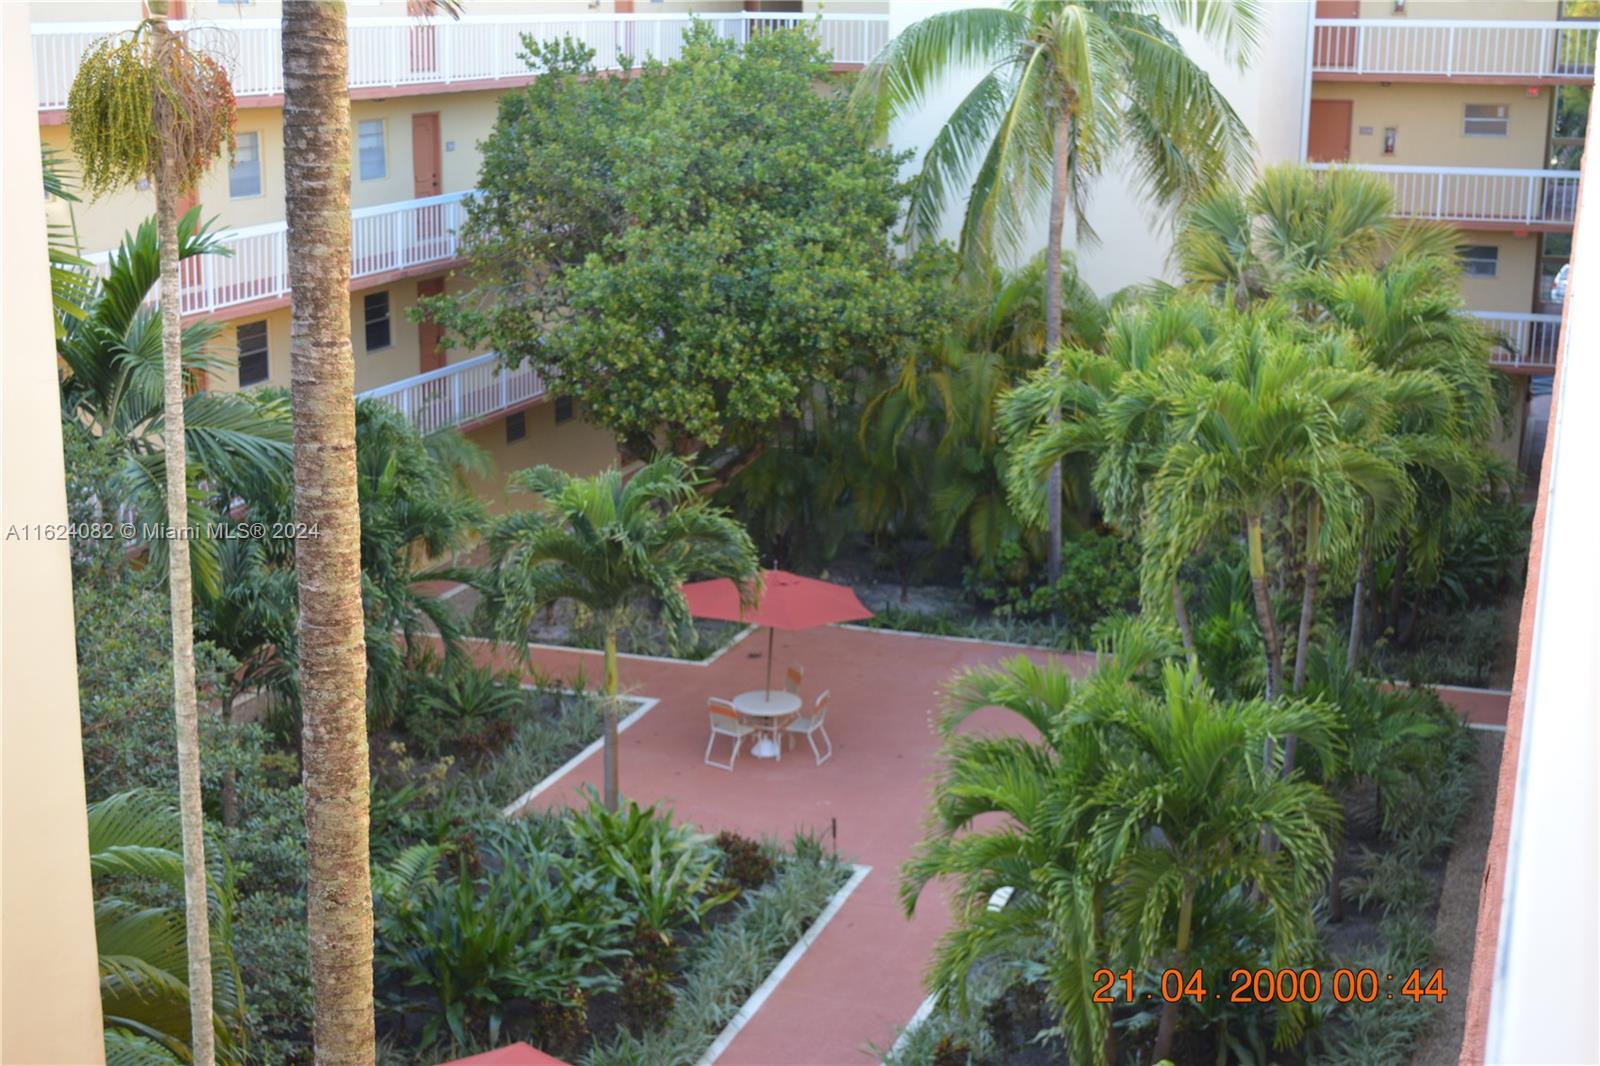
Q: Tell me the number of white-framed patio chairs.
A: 3